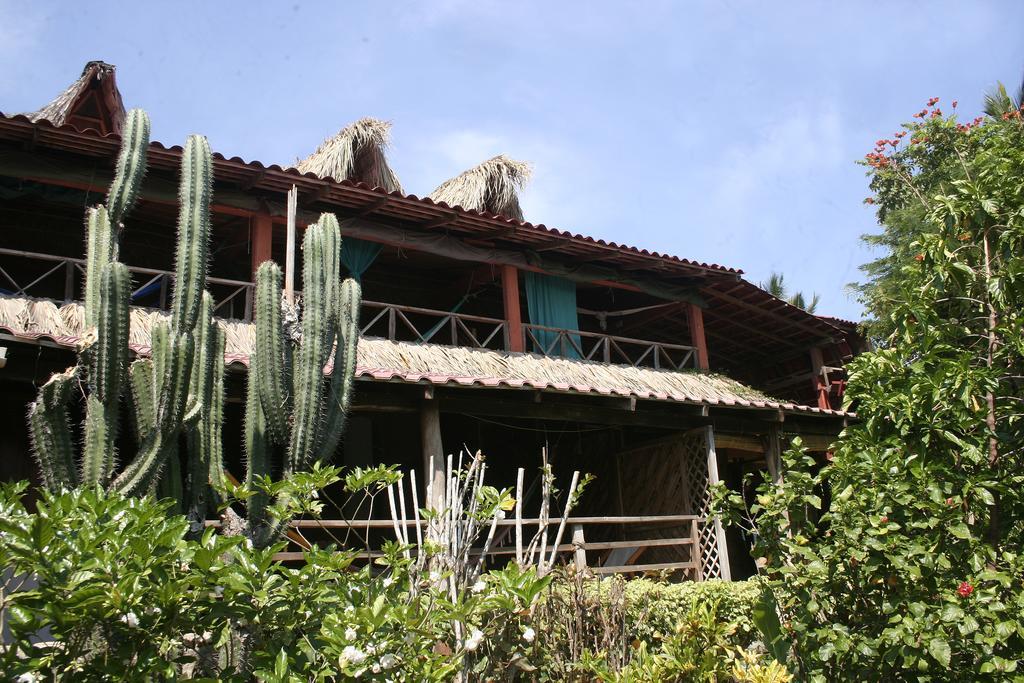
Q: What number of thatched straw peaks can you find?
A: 3